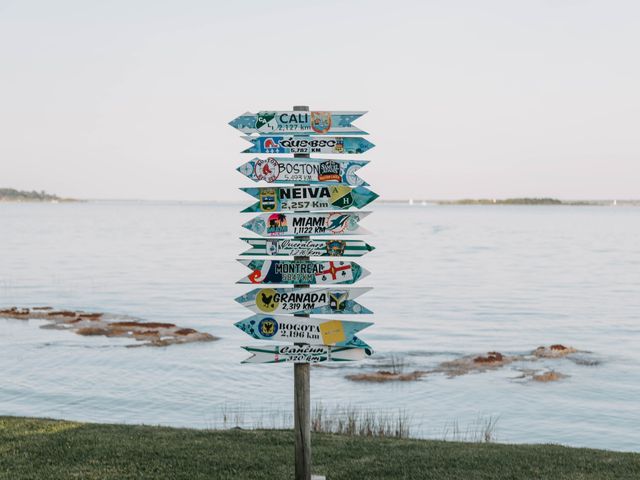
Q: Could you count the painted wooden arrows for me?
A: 10